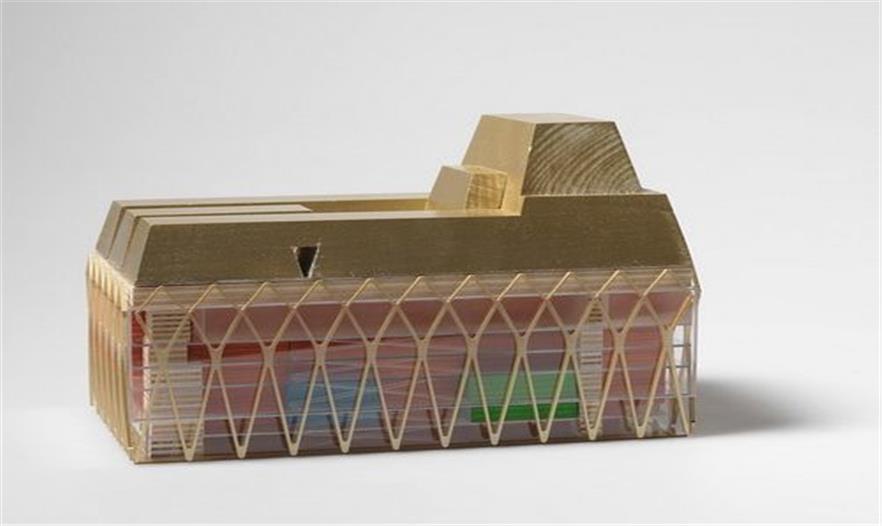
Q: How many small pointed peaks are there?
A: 11